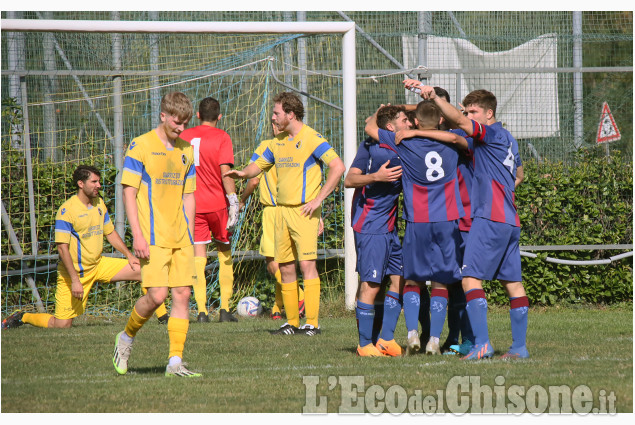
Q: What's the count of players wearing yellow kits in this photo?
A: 4